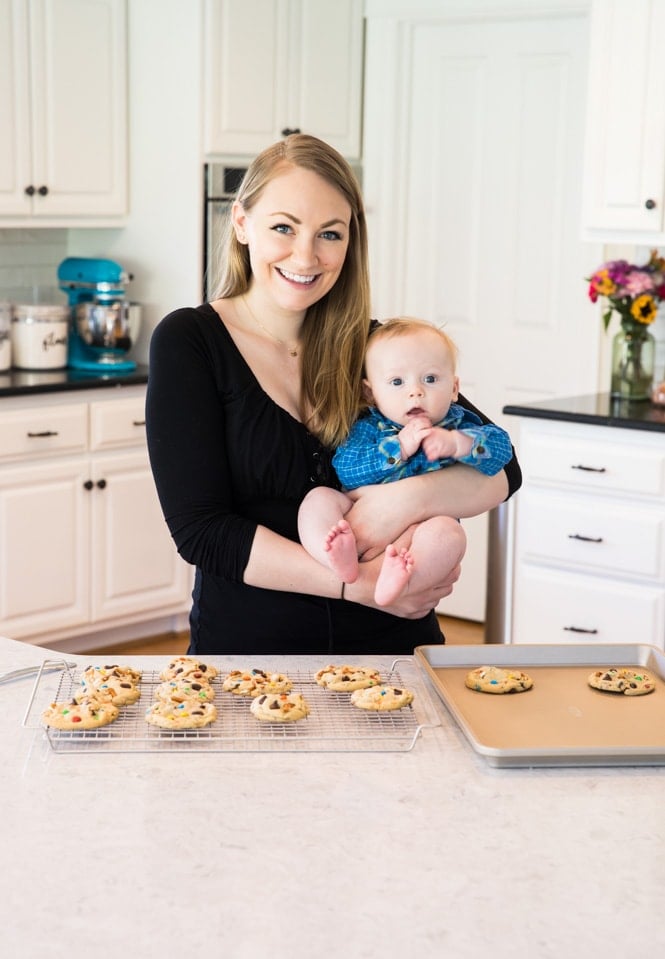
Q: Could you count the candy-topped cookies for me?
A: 12